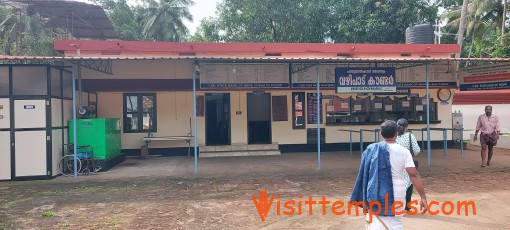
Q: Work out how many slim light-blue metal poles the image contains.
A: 4